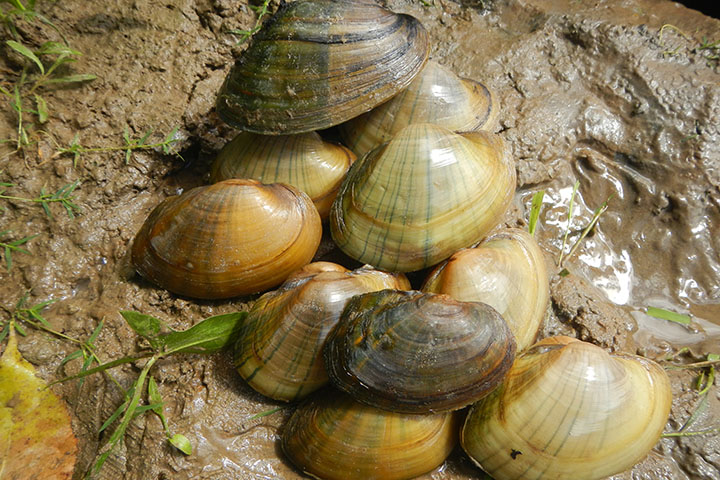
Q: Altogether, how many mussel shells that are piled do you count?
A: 10